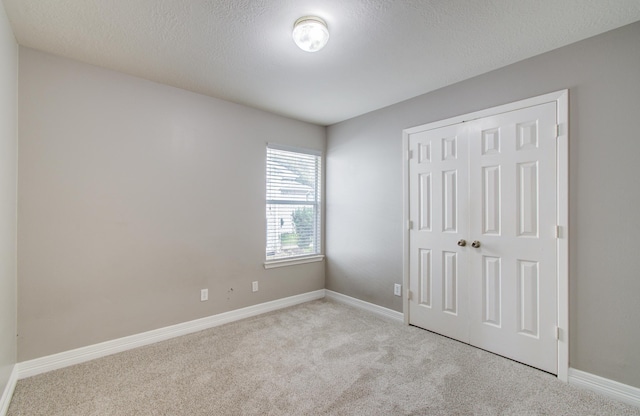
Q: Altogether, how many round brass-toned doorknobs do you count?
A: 2